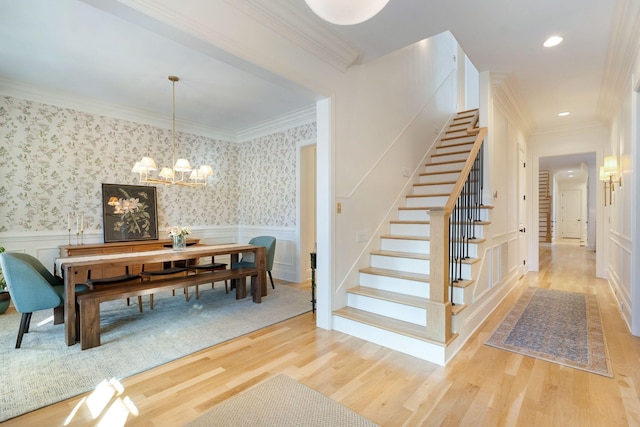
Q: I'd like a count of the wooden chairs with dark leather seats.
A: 3